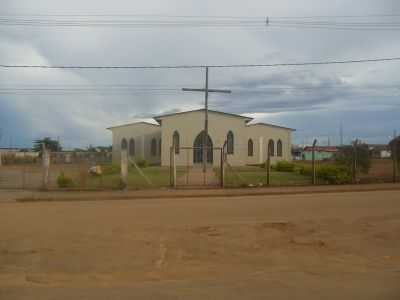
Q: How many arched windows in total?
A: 8